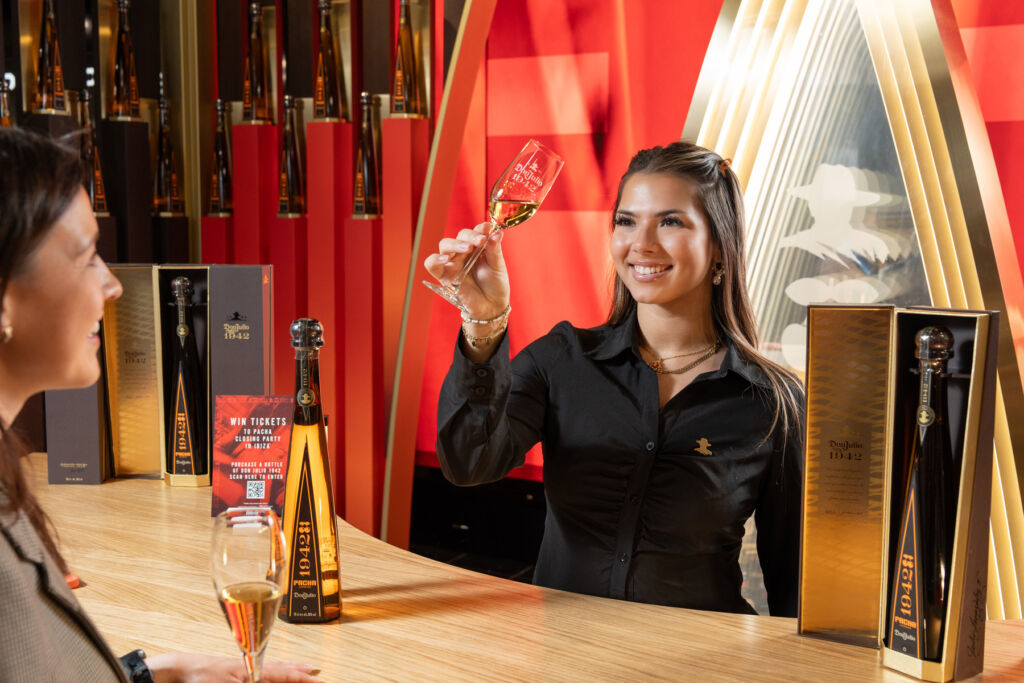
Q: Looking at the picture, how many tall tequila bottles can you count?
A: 14